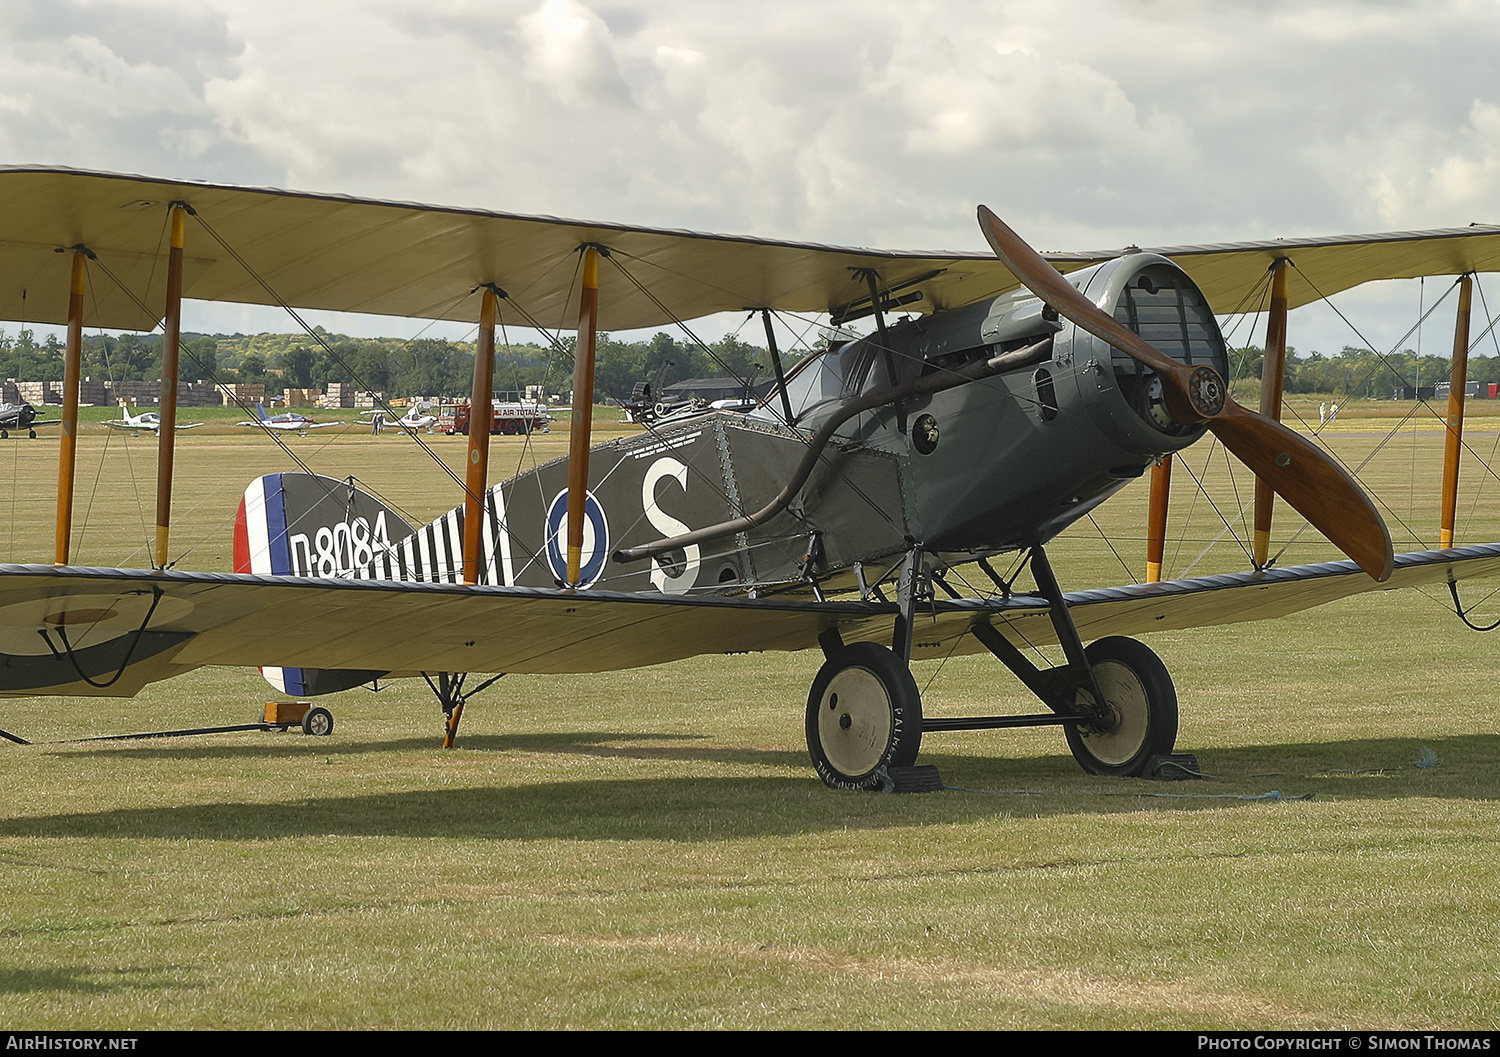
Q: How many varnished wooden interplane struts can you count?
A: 7